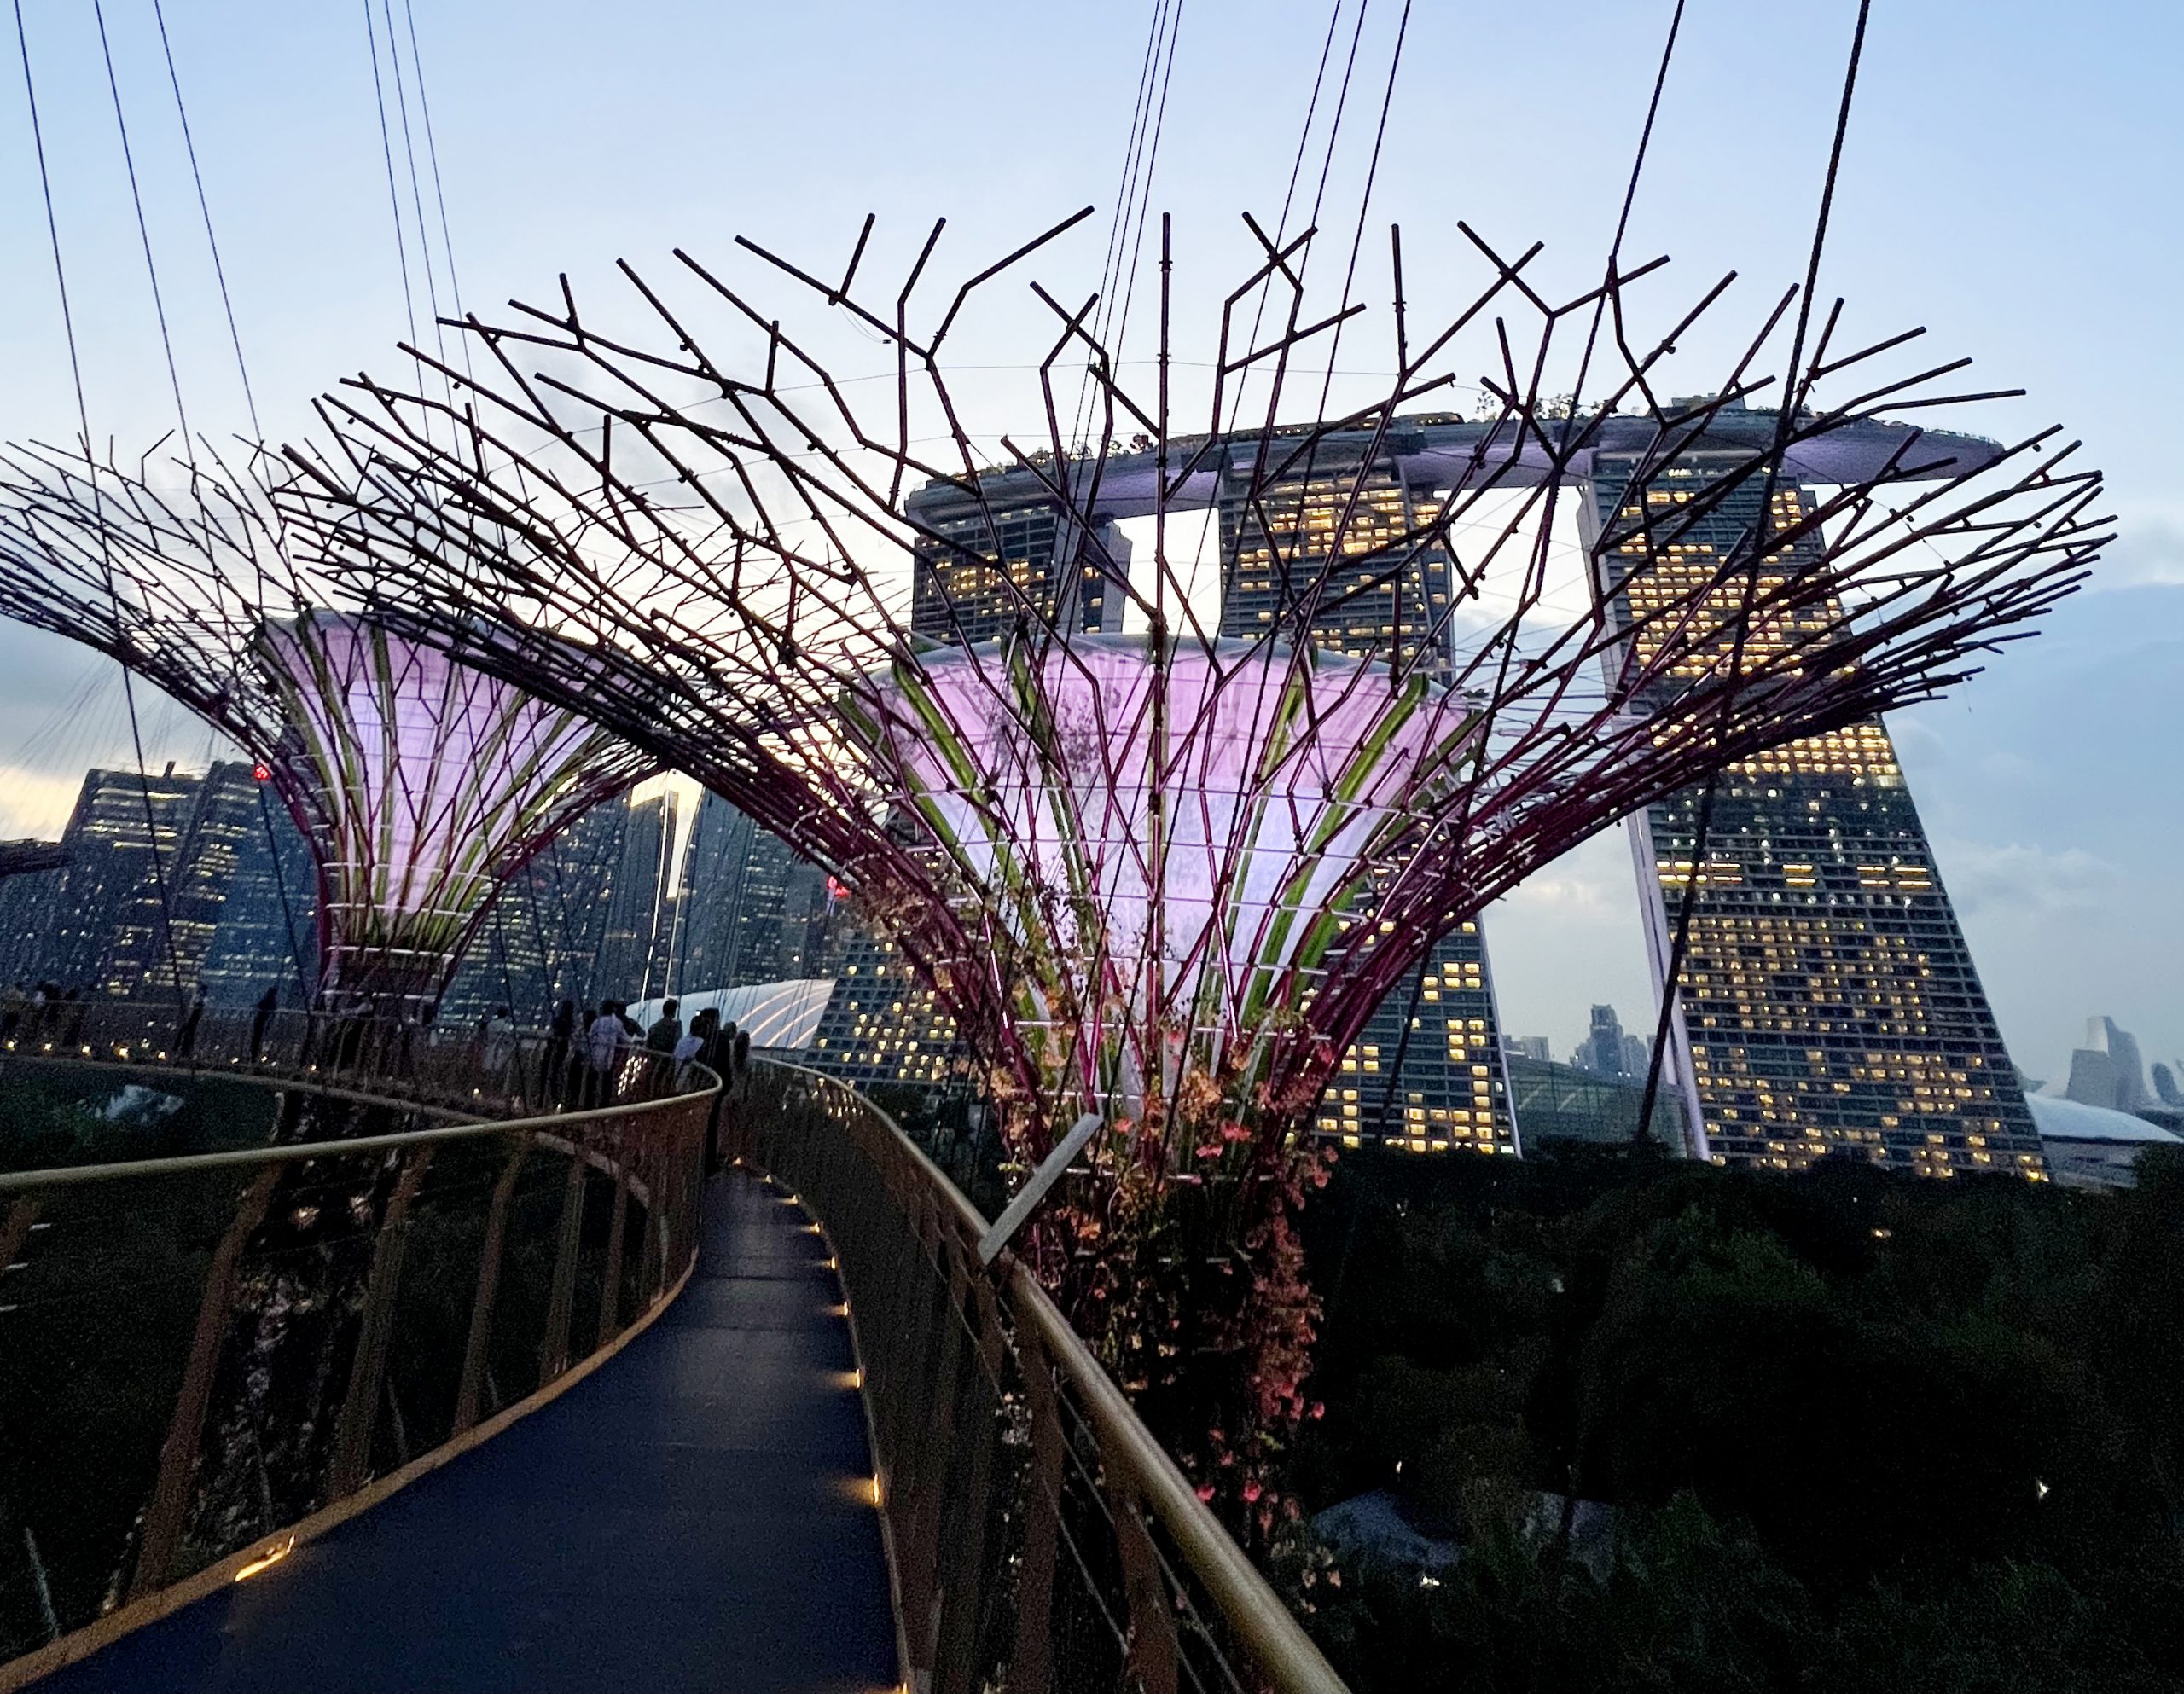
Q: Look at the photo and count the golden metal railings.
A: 2